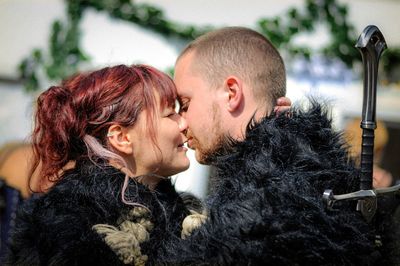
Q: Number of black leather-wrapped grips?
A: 1